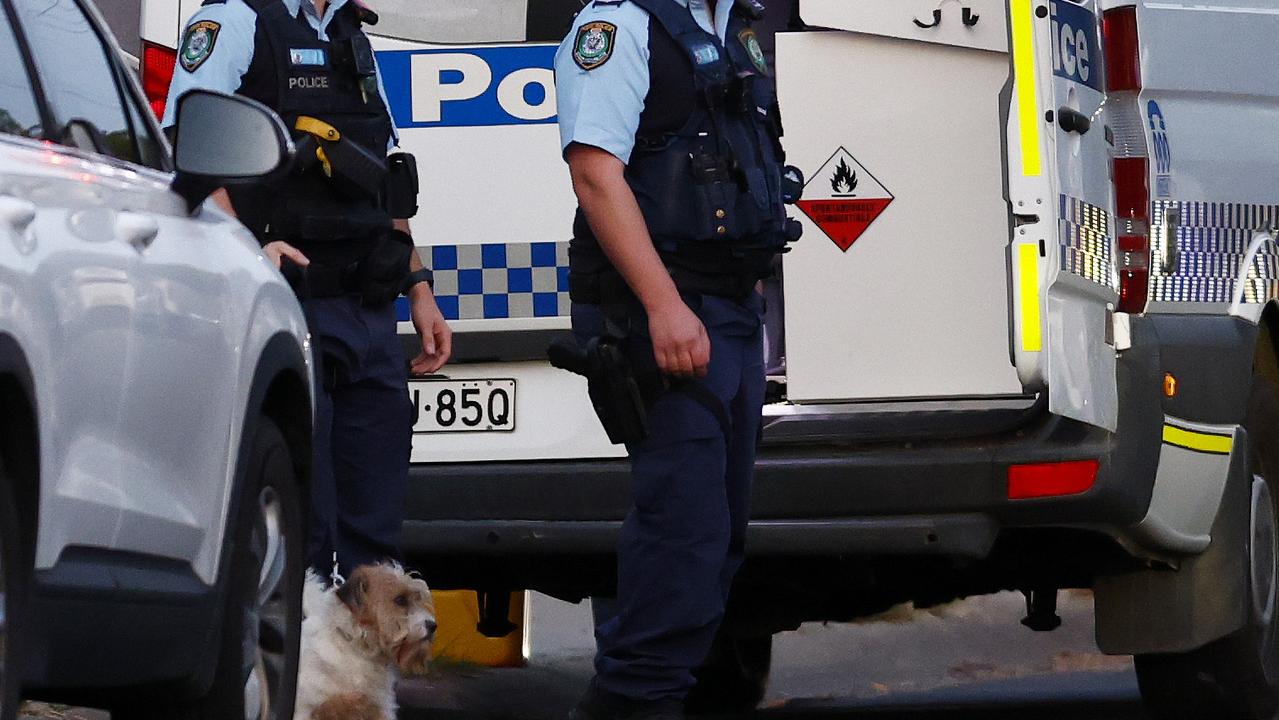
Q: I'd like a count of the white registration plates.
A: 1